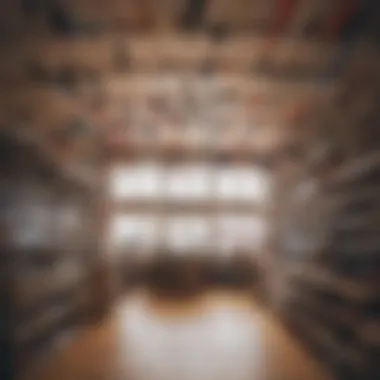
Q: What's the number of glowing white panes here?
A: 6